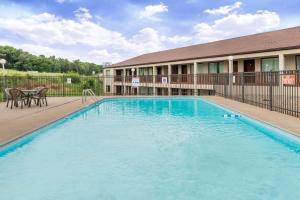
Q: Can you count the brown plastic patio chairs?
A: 4